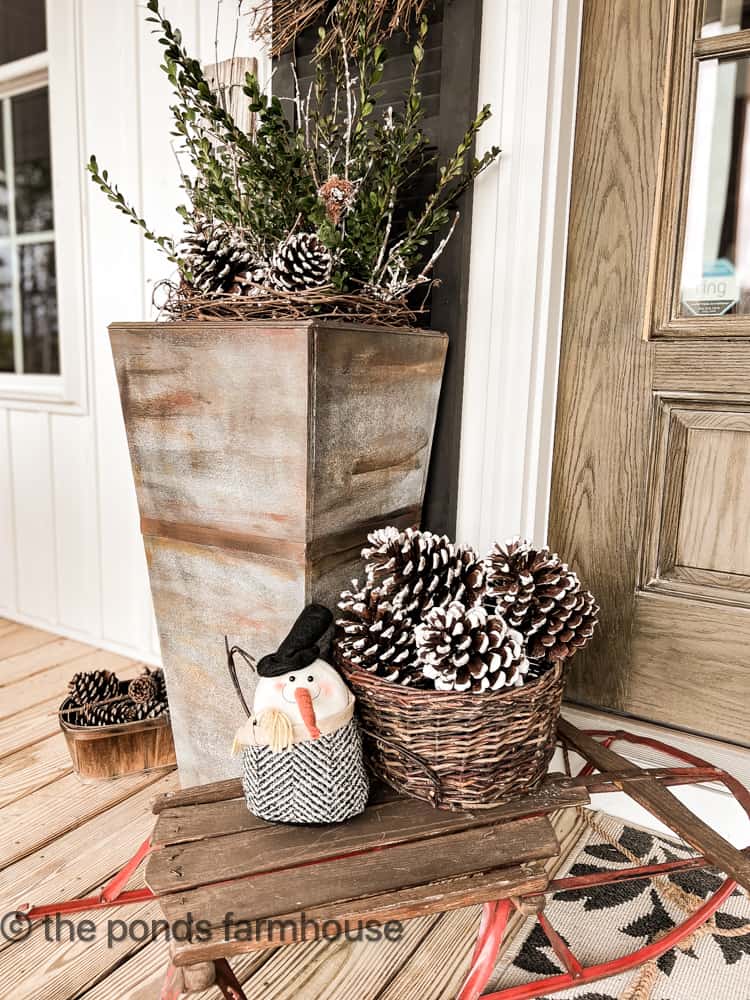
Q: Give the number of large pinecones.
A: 4